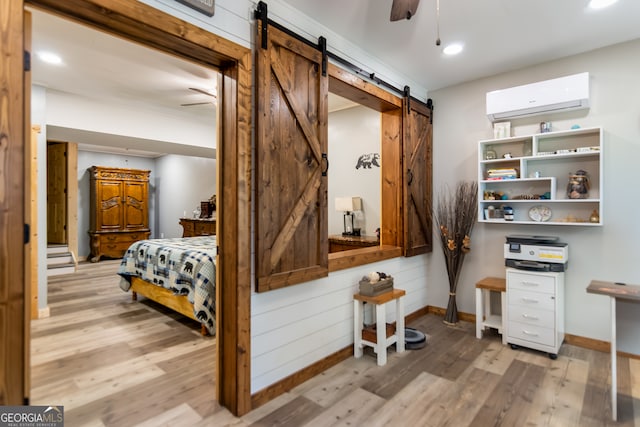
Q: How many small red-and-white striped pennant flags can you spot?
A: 0